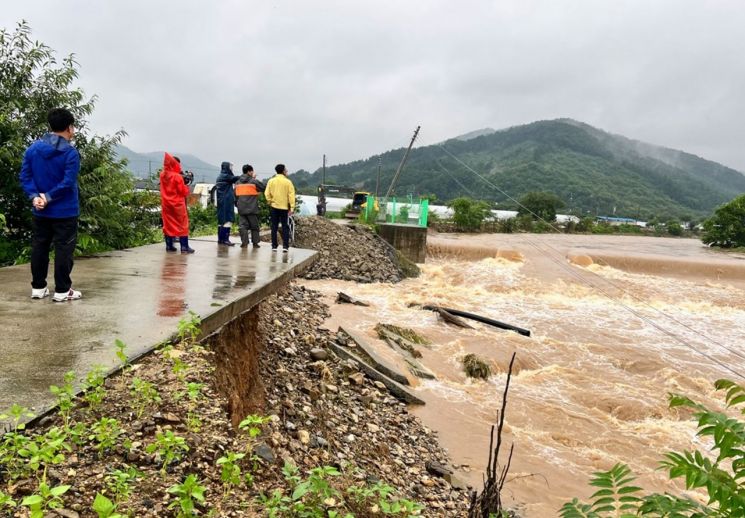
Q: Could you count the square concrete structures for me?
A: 1